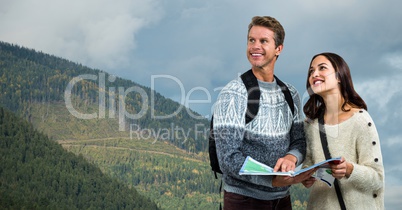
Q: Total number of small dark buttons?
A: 5